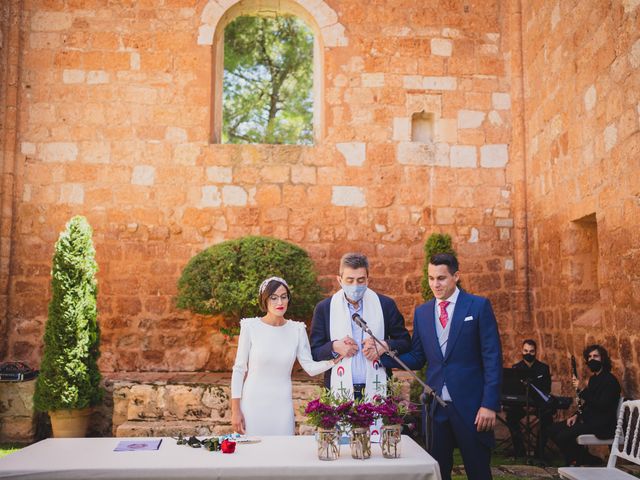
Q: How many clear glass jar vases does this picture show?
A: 3